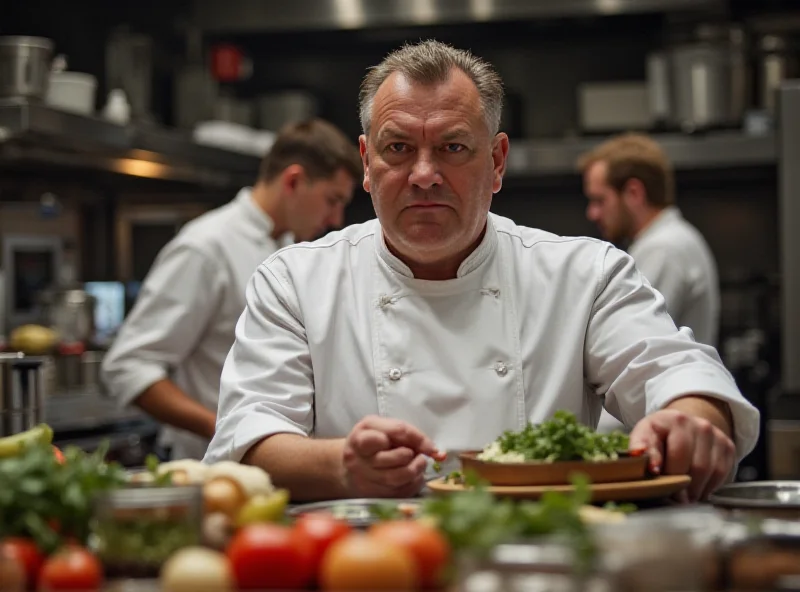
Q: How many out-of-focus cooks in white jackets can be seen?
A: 2